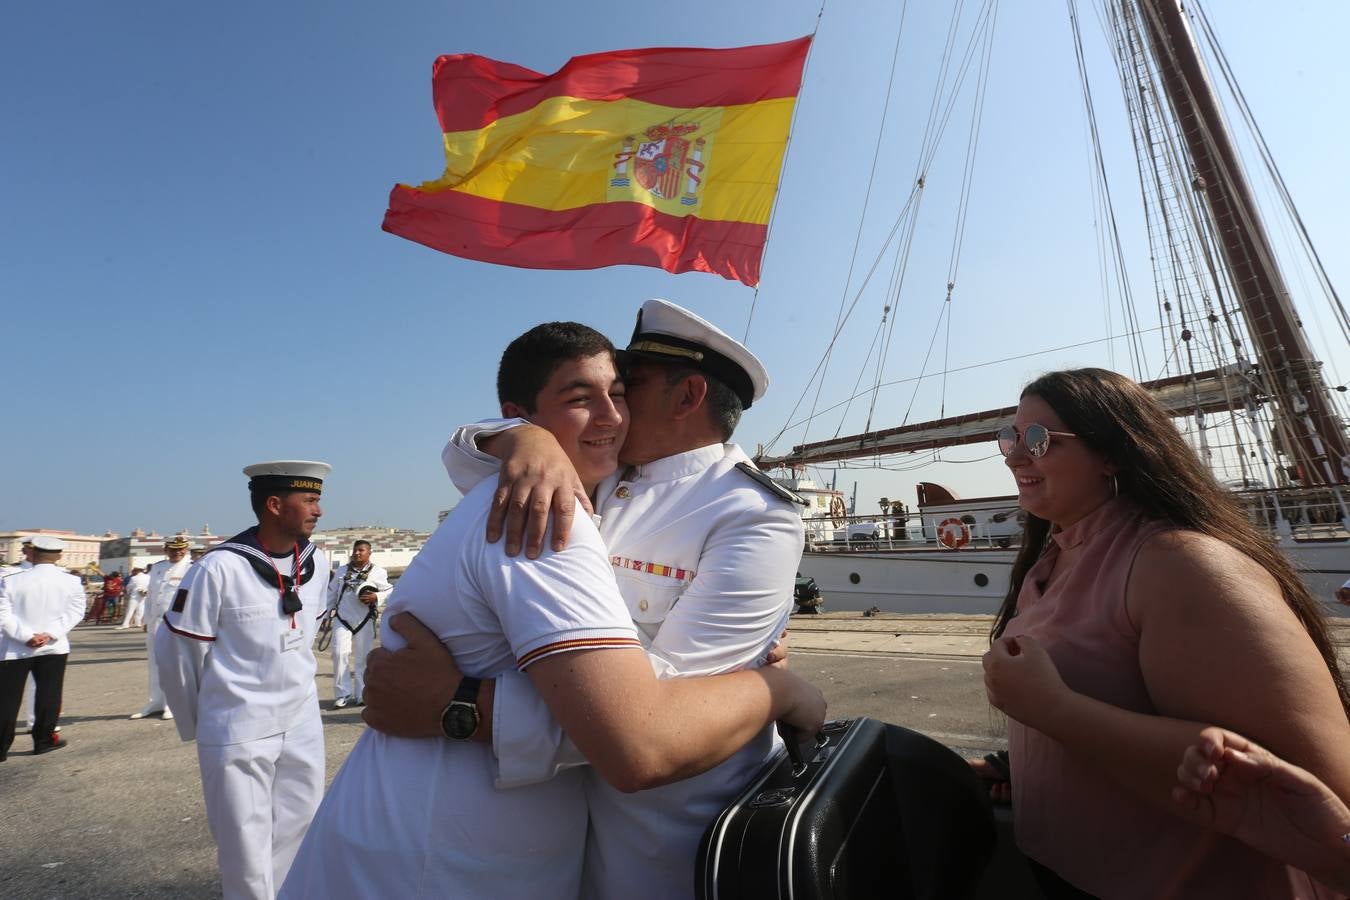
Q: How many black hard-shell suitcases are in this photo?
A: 1